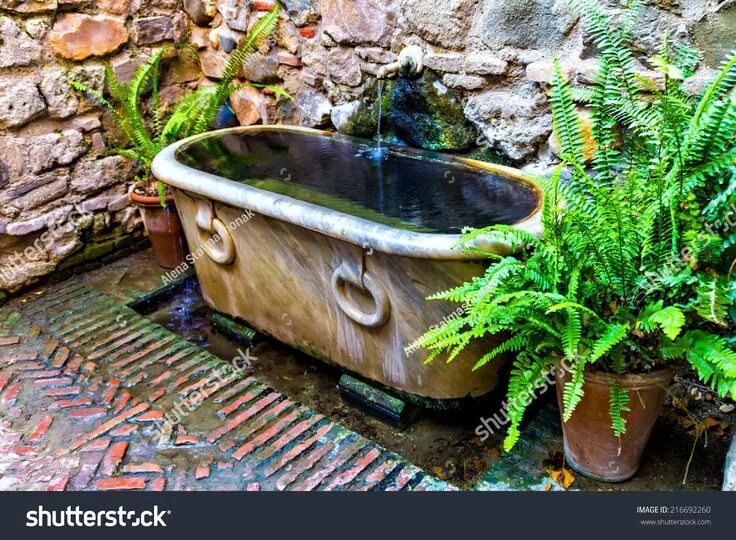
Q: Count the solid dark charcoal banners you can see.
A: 1